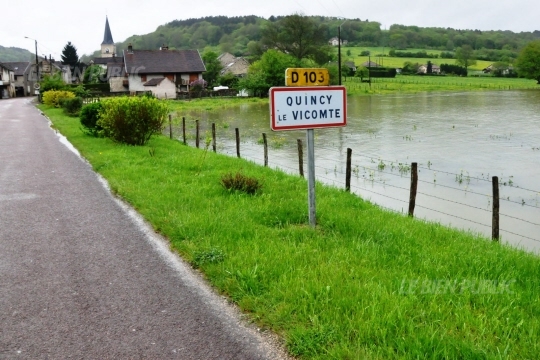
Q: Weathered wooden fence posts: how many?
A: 10